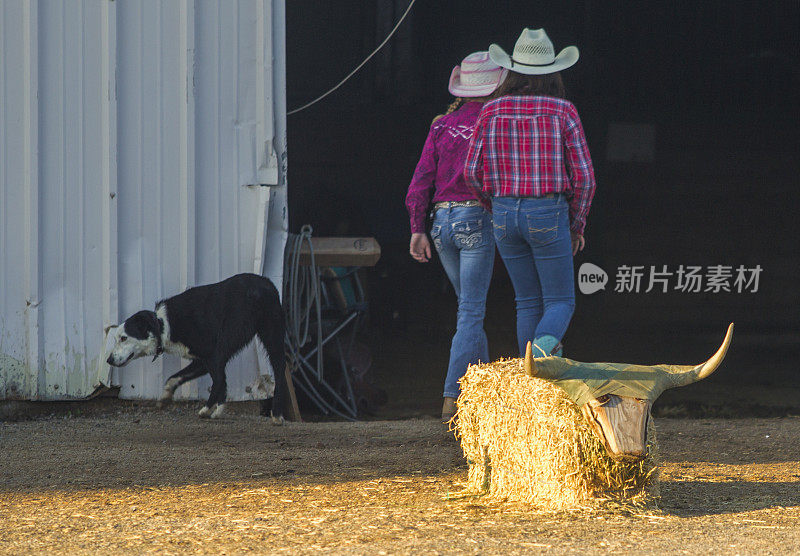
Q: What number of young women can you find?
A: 2